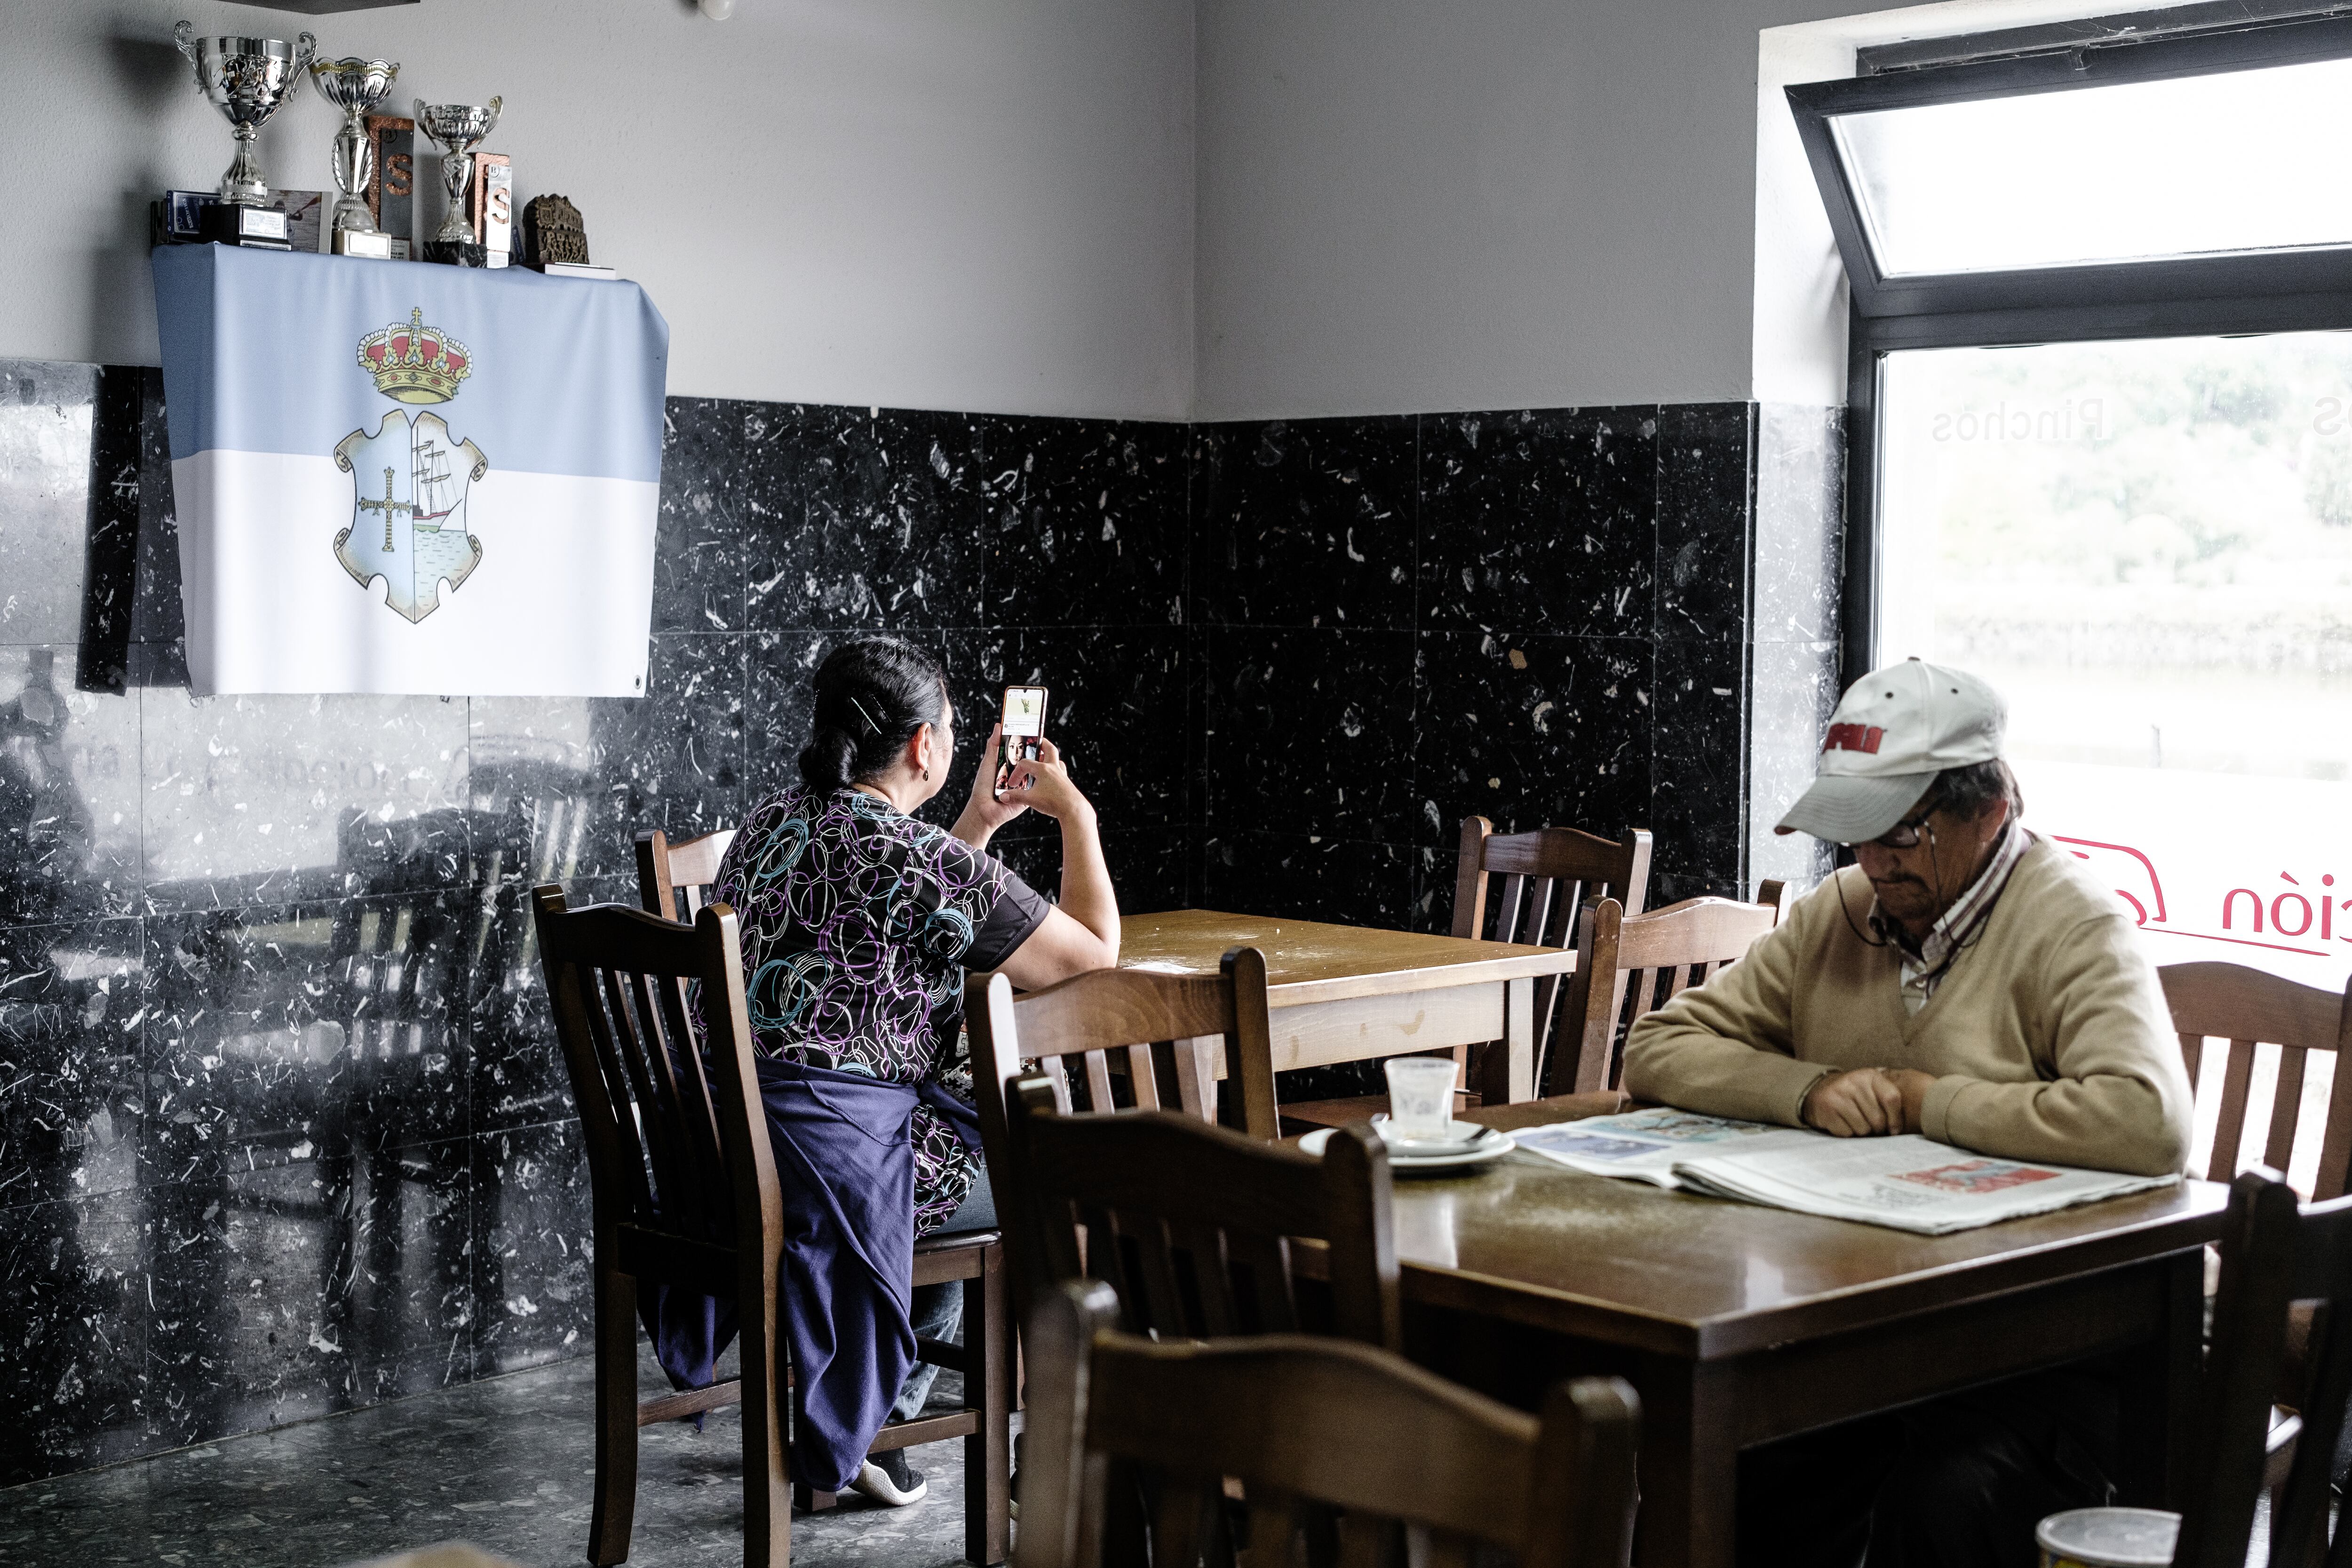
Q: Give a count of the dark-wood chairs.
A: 9